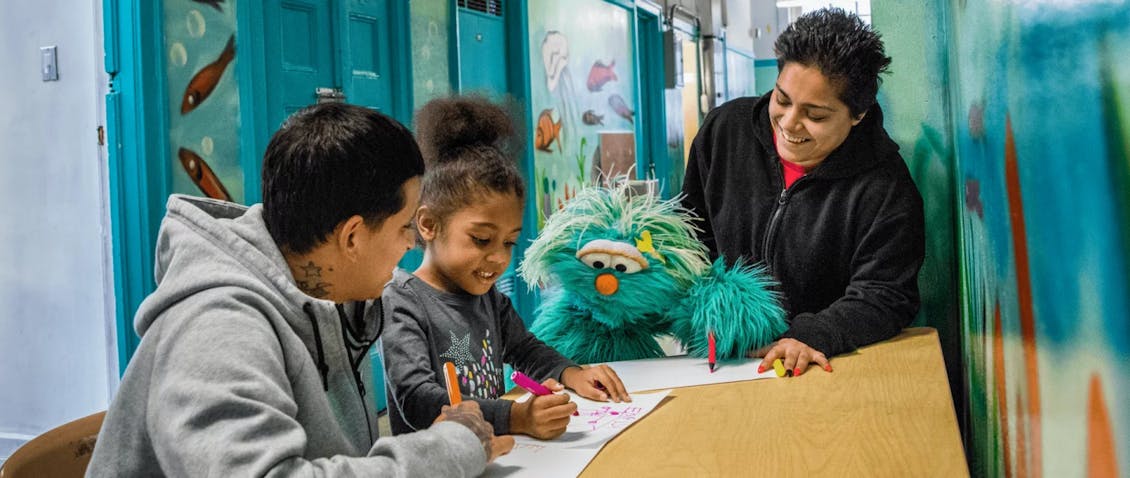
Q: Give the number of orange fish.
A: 3